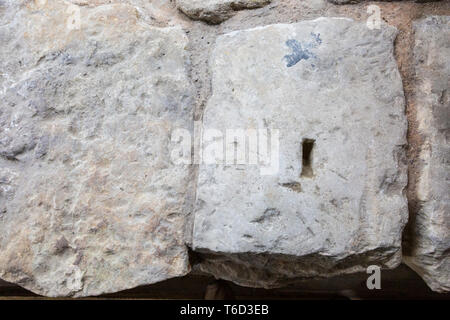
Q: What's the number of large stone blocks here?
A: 3